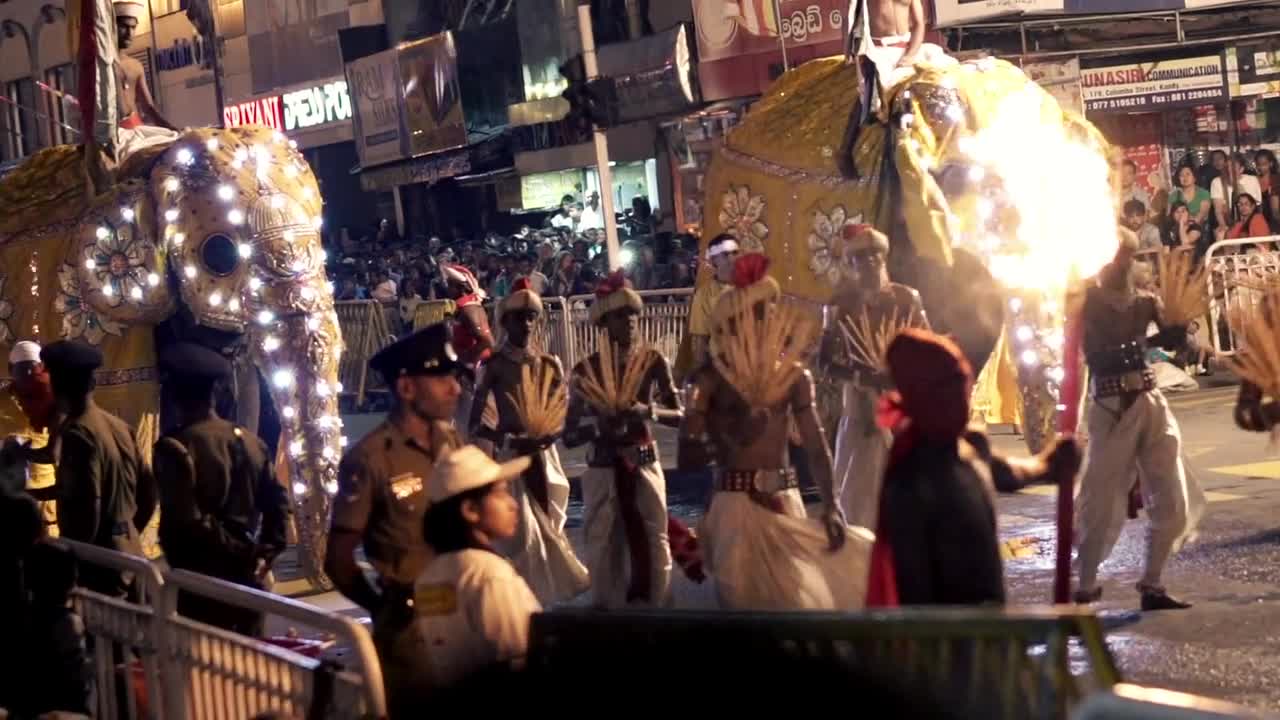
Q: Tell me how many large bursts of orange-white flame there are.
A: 1